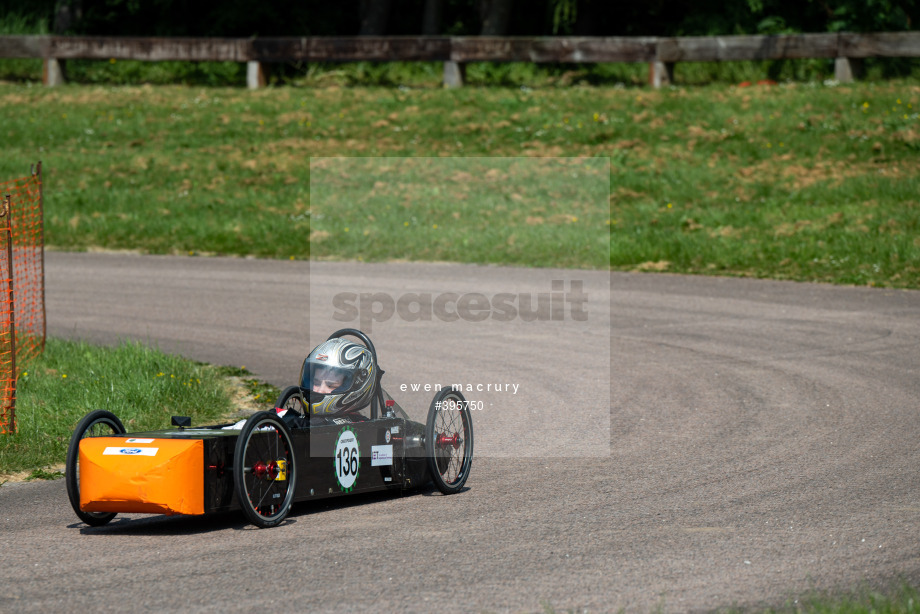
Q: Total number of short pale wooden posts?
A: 5